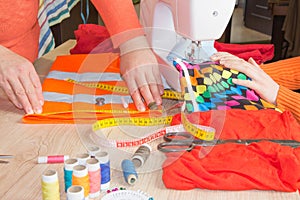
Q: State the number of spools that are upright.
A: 8